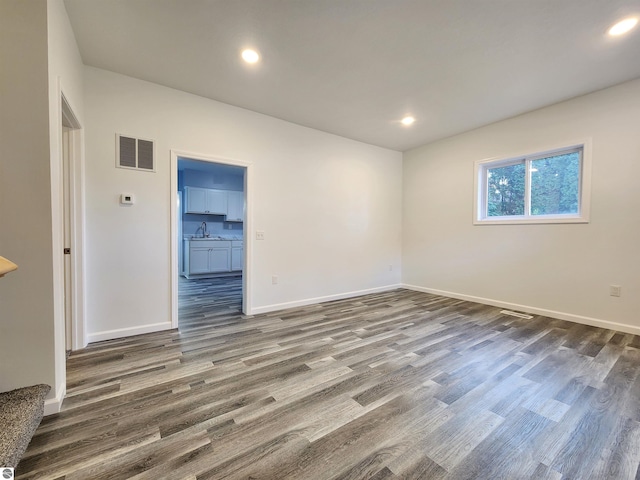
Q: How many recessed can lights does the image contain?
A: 3